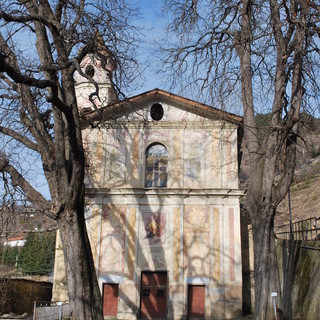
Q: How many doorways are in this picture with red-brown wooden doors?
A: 3